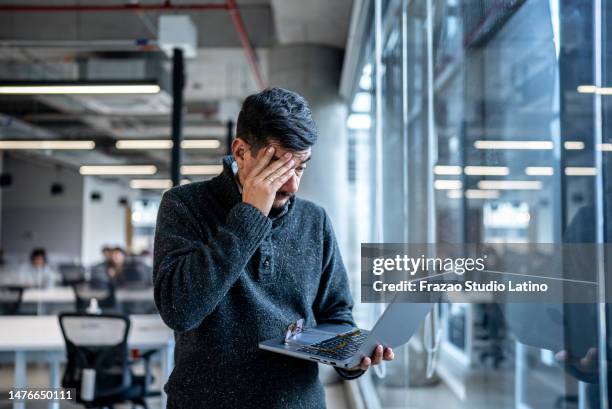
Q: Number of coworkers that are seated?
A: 3